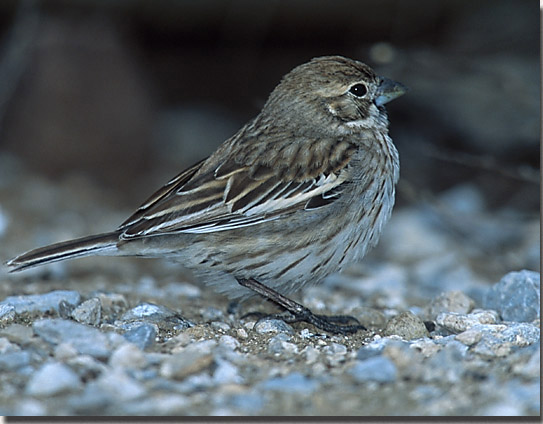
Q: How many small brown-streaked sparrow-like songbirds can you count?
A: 1